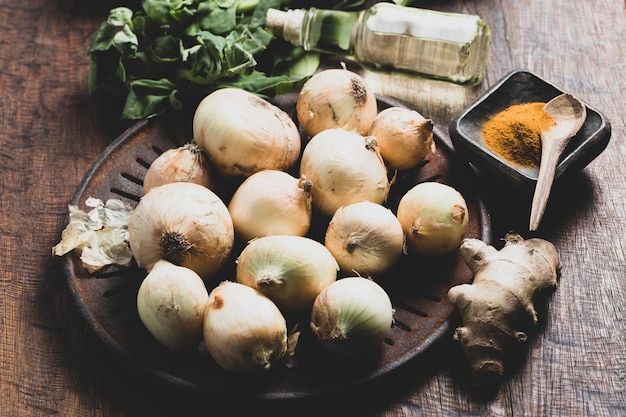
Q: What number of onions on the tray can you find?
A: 13